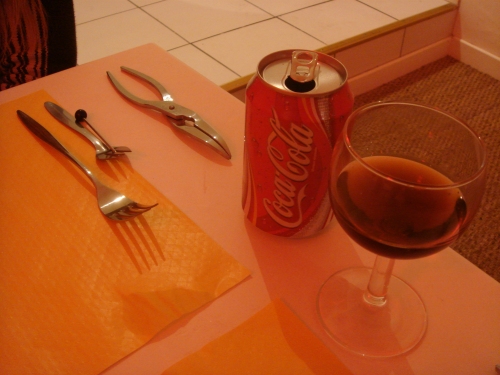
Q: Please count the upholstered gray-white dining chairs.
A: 0